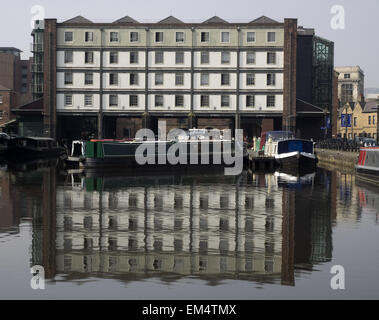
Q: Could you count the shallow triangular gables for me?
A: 5